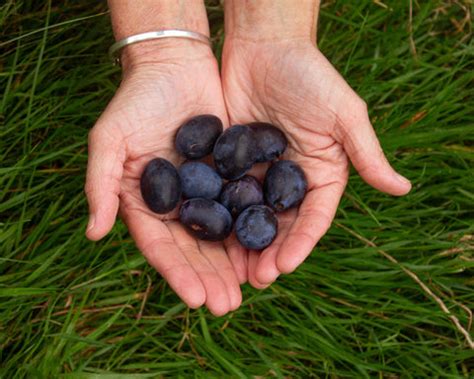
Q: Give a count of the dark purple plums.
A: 9